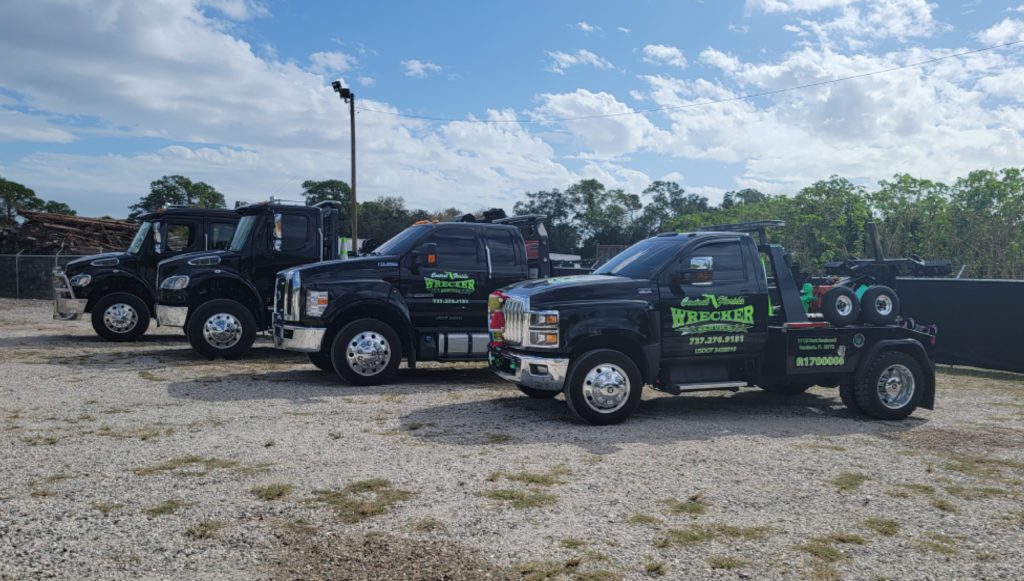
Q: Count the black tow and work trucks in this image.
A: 4